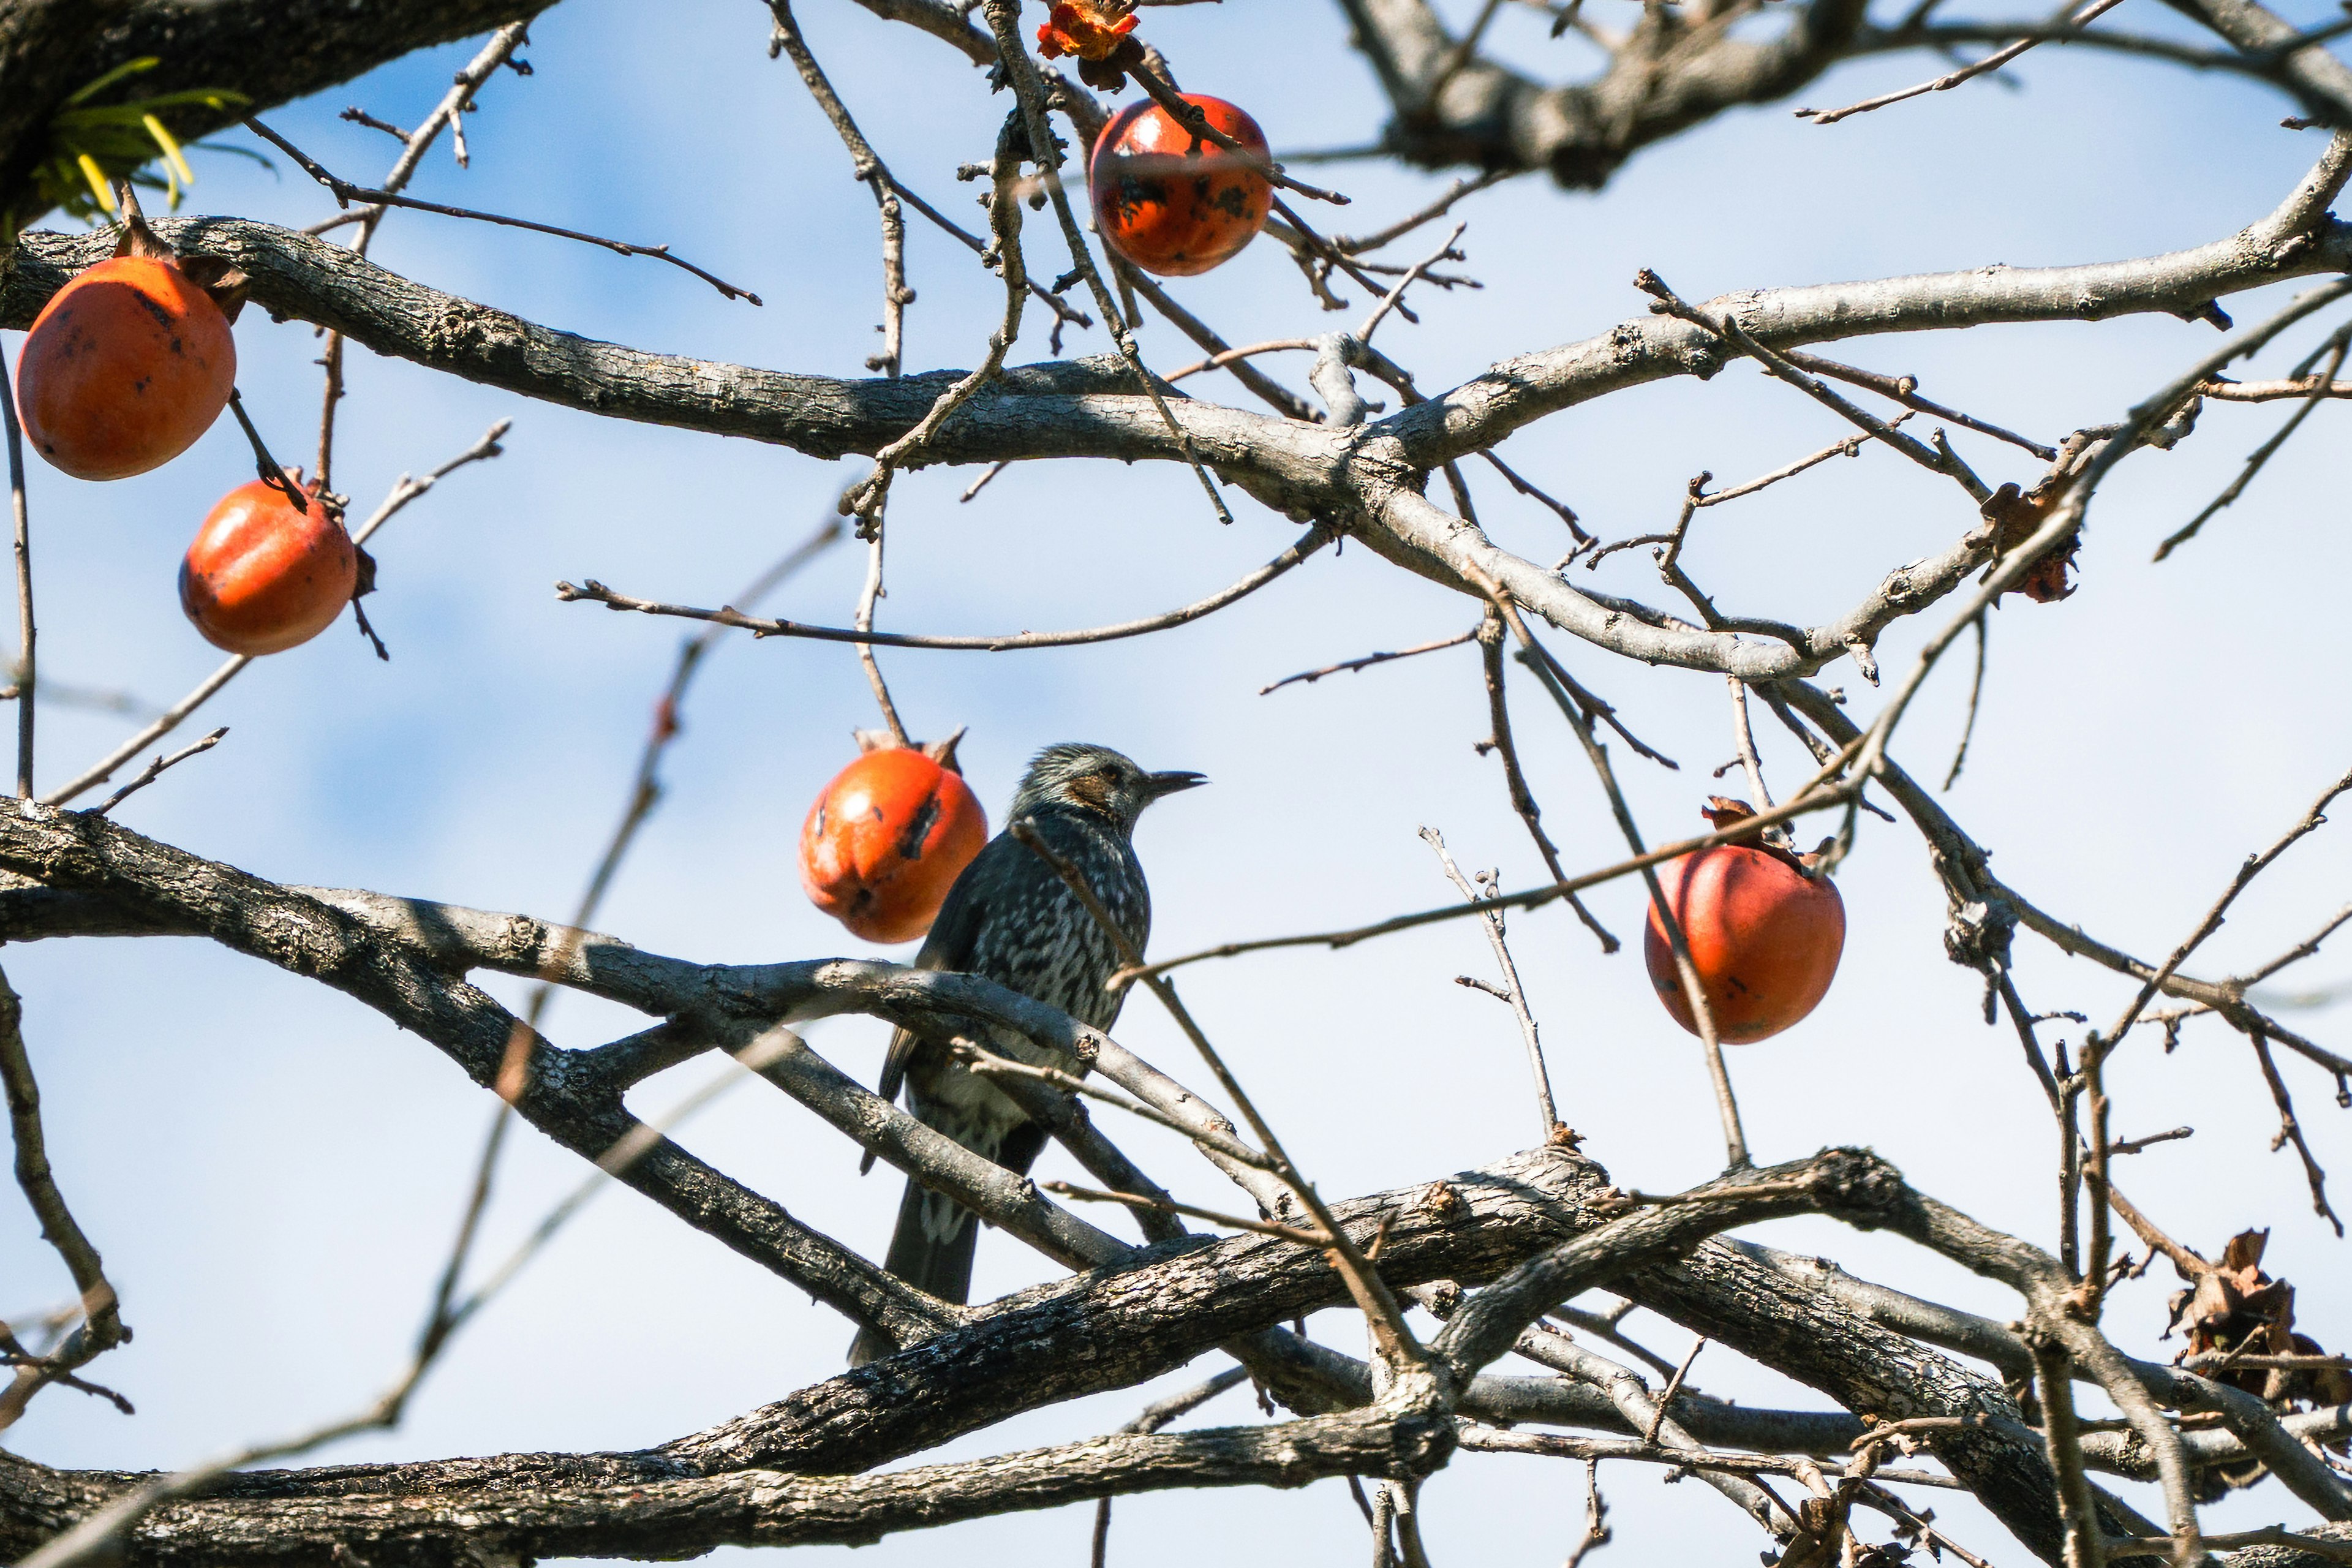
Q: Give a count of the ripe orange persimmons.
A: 5